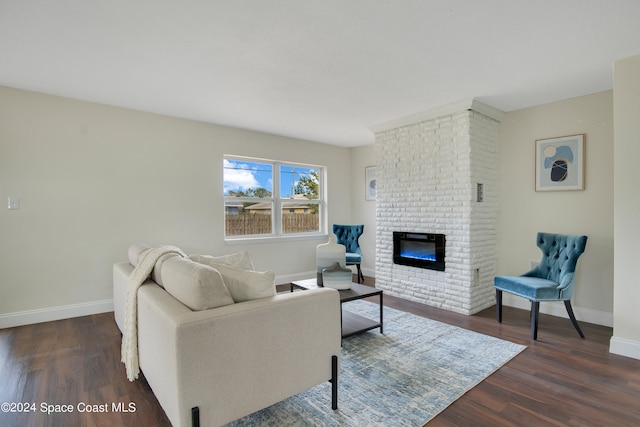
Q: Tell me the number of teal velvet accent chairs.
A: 2